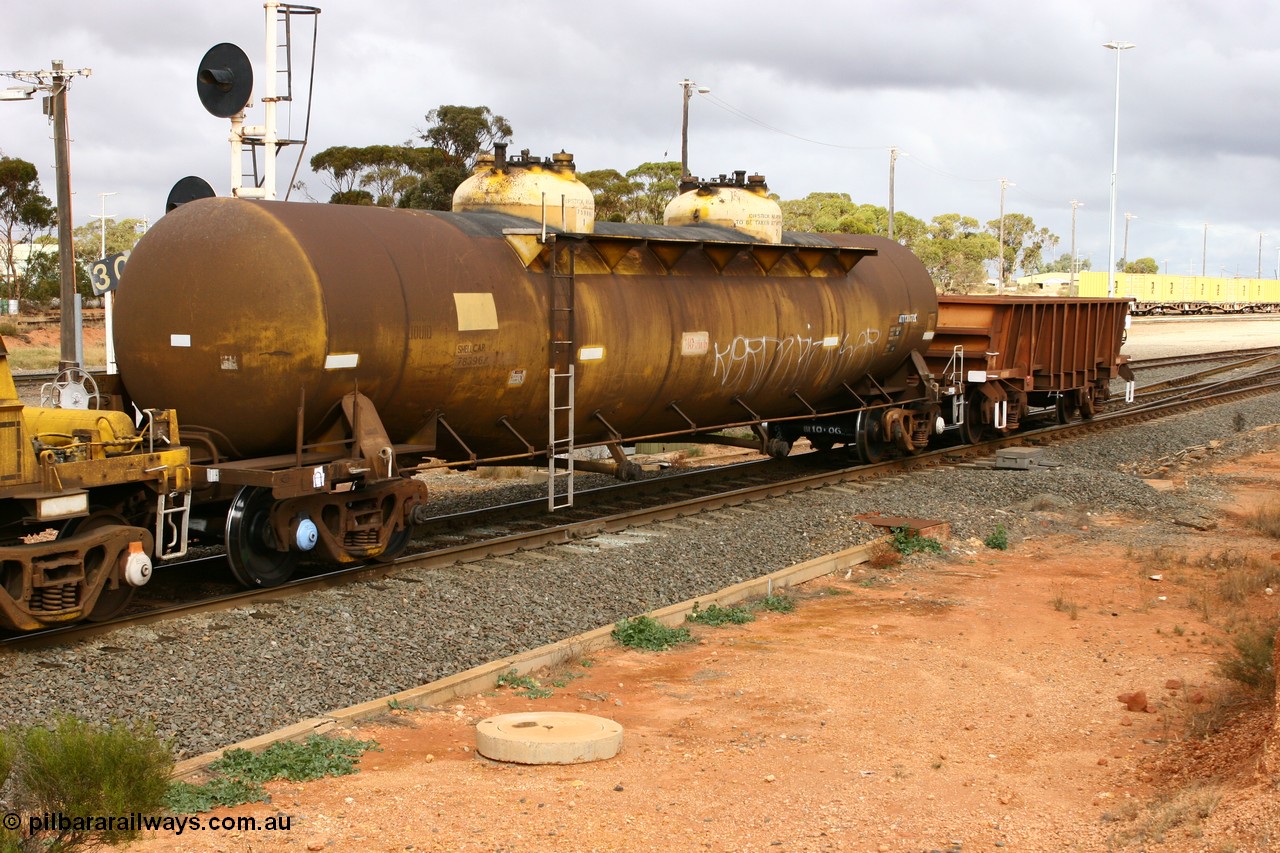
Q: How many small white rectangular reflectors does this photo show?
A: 5